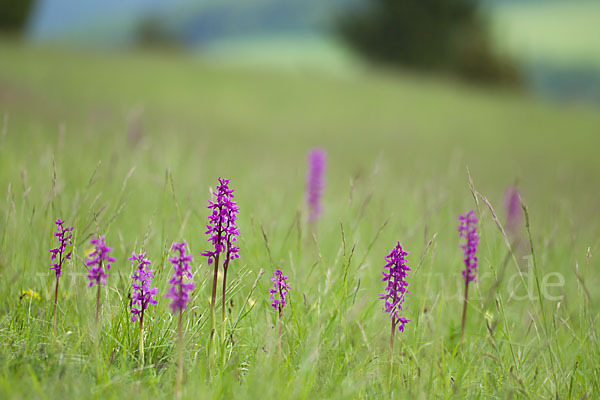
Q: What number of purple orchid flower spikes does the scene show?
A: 11